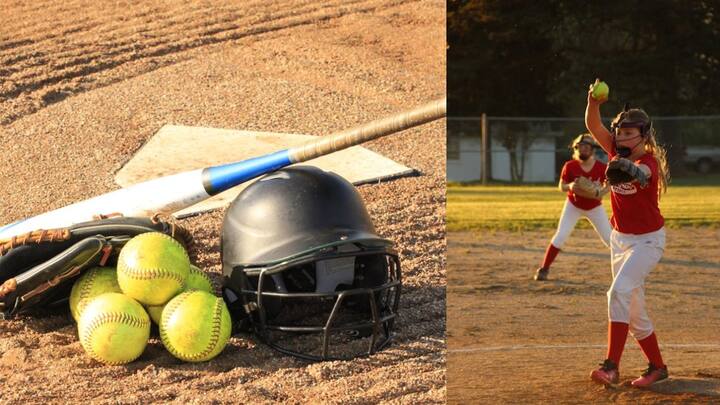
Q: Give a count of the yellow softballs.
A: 6